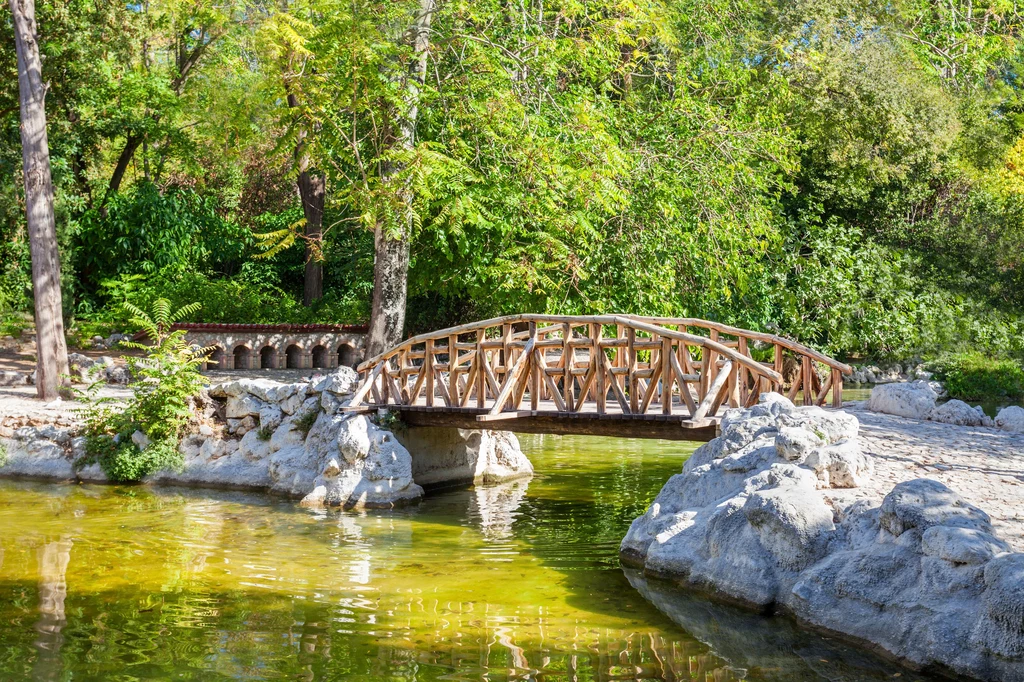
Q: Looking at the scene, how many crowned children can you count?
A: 0